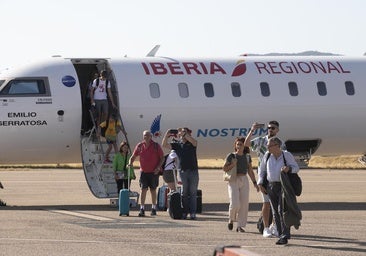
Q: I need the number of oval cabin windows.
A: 8